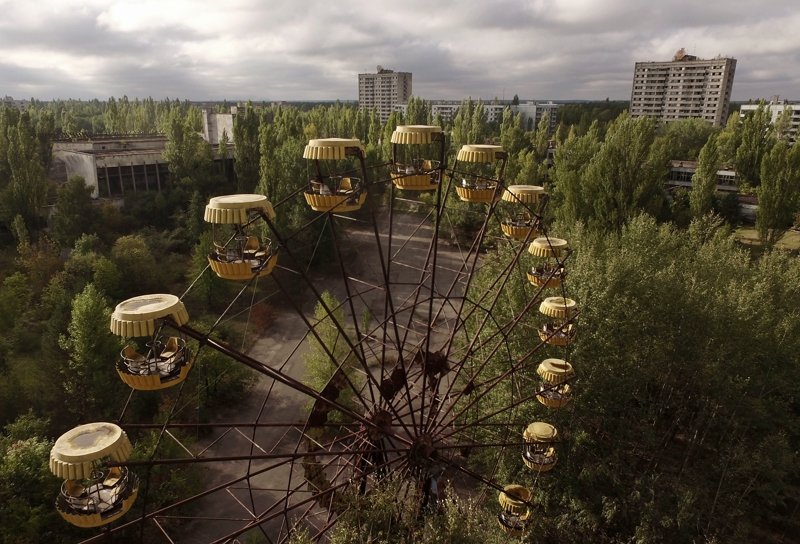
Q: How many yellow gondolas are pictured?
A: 12